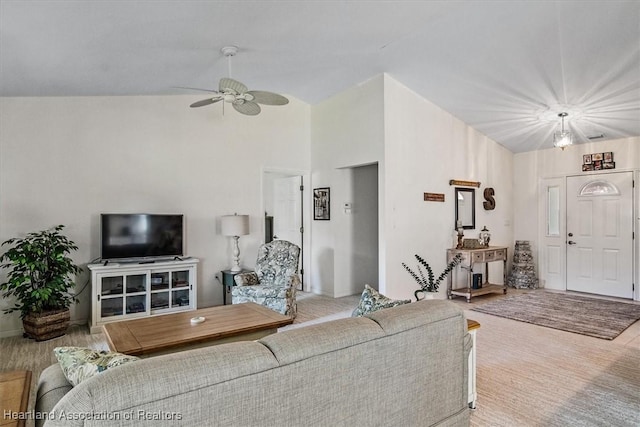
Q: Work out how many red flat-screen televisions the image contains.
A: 0